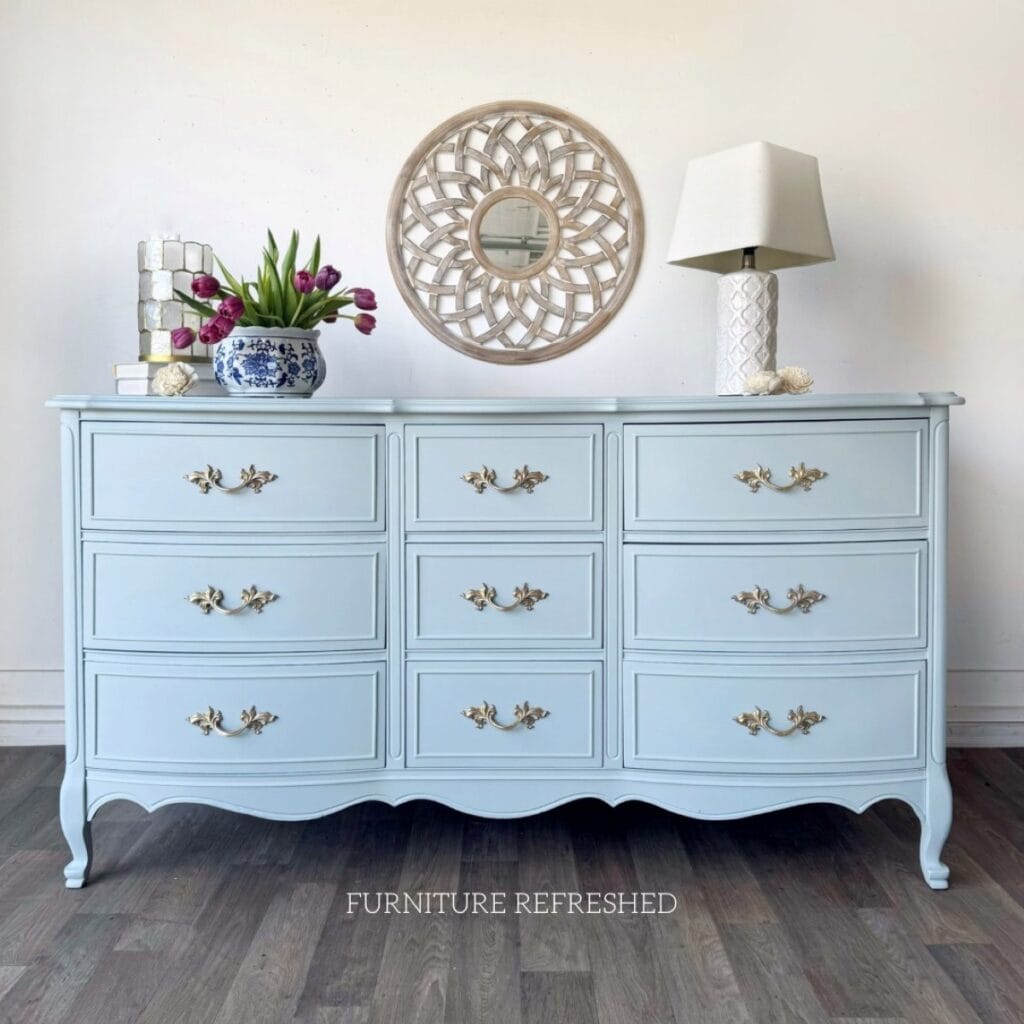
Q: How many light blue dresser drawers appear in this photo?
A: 9